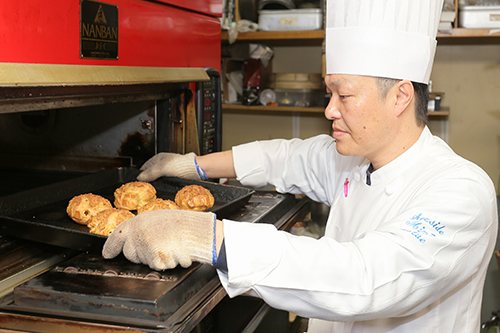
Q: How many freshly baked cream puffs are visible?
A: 5